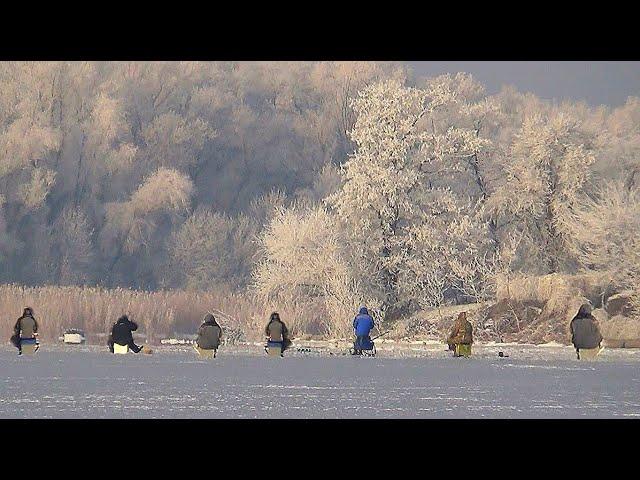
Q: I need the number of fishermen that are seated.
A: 7